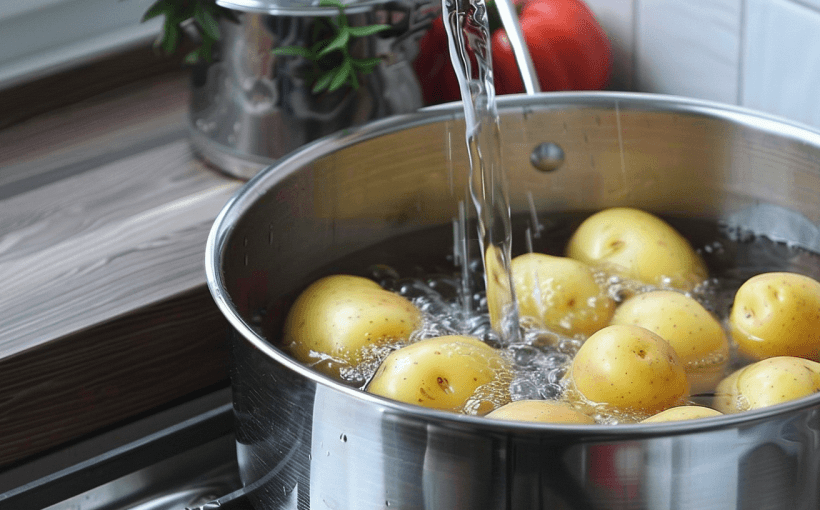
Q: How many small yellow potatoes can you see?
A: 10